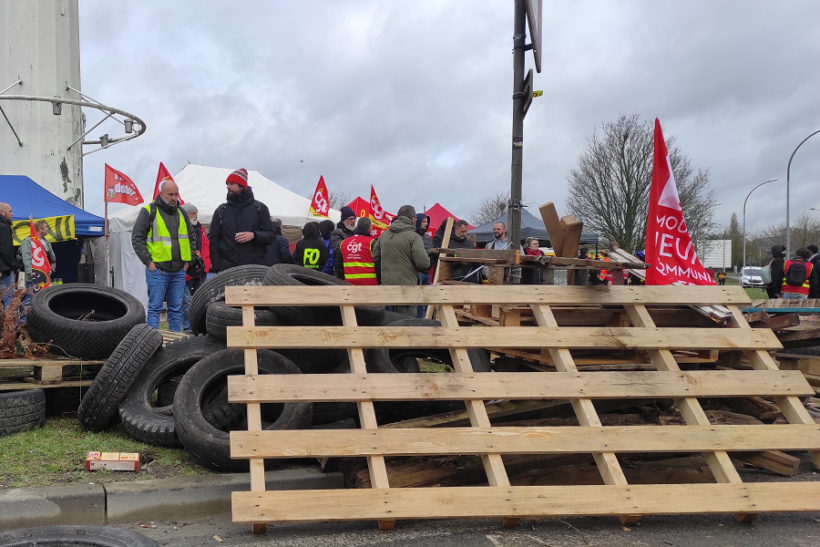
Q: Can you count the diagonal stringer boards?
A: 6